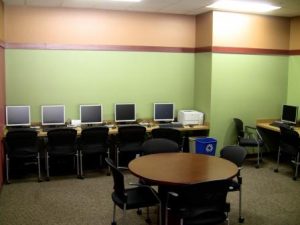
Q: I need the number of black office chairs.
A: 11